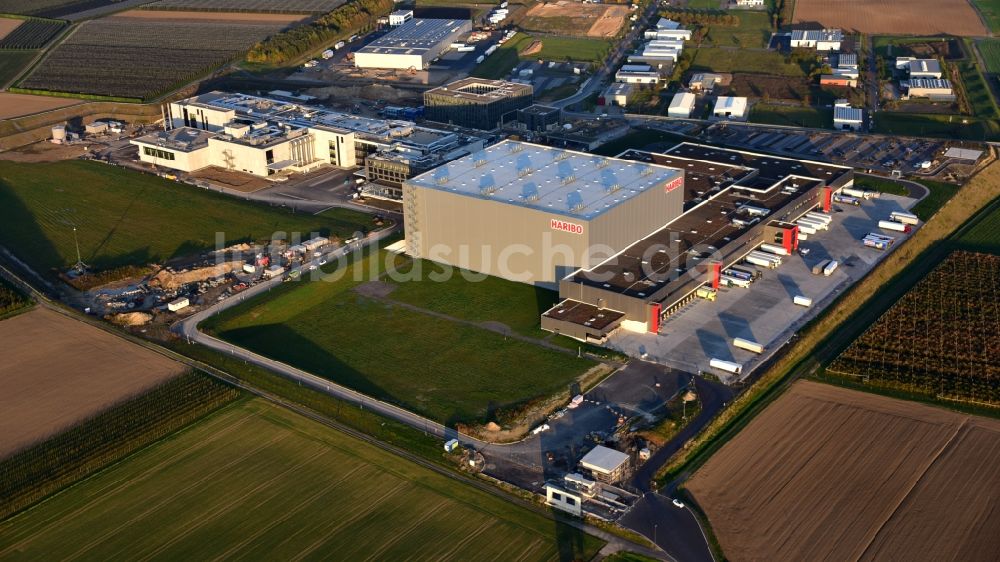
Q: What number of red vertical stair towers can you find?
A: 4